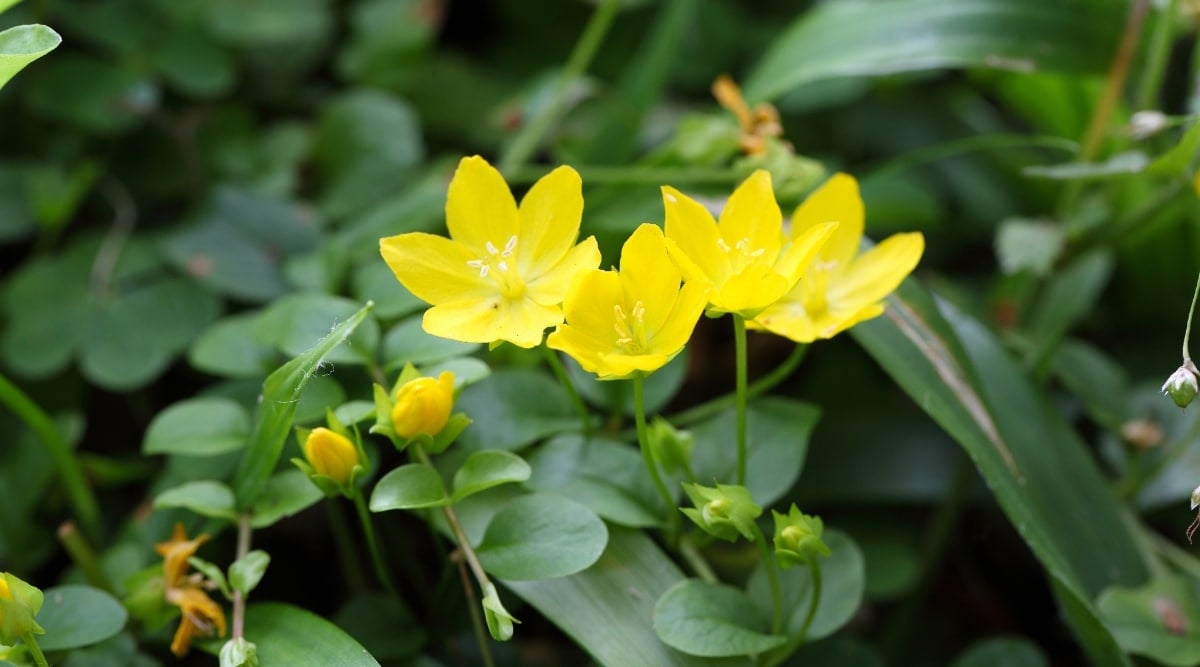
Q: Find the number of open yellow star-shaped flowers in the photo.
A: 4